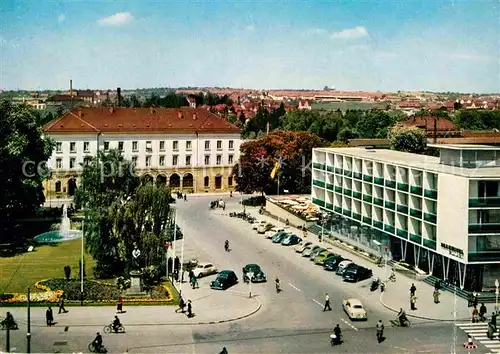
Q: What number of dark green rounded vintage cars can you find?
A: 2